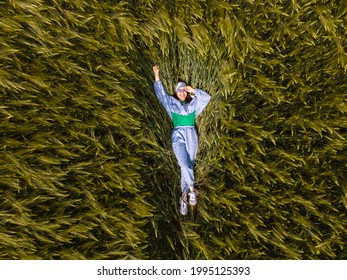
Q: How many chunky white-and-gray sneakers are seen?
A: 2